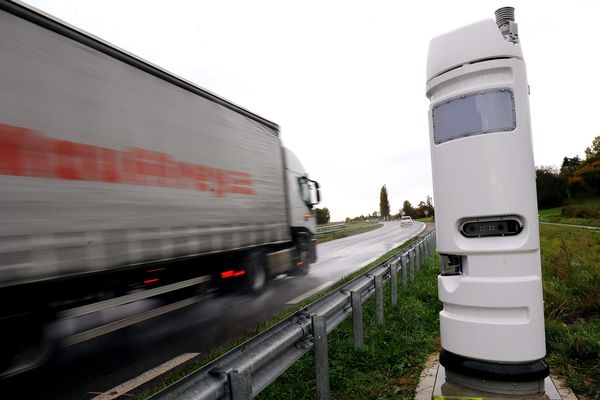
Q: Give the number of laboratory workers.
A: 0